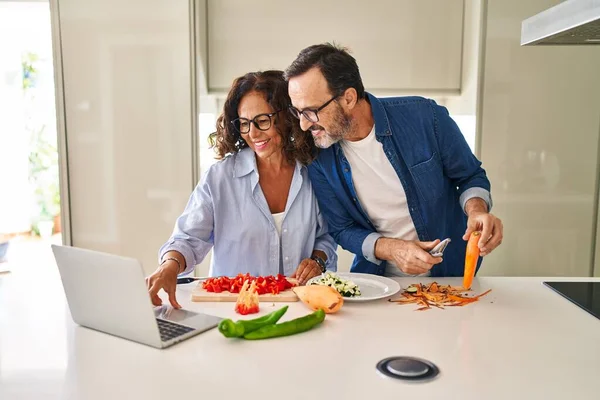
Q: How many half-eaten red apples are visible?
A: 0